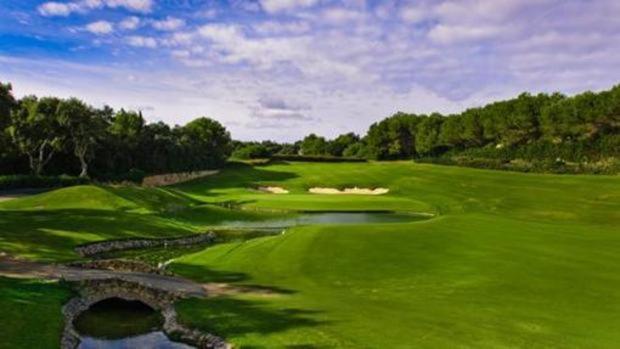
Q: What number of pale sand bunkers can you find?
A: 2